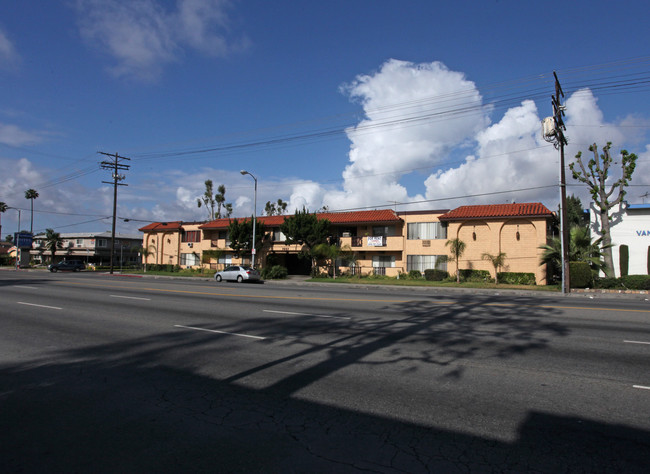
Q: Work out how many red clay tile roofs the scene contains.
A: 3